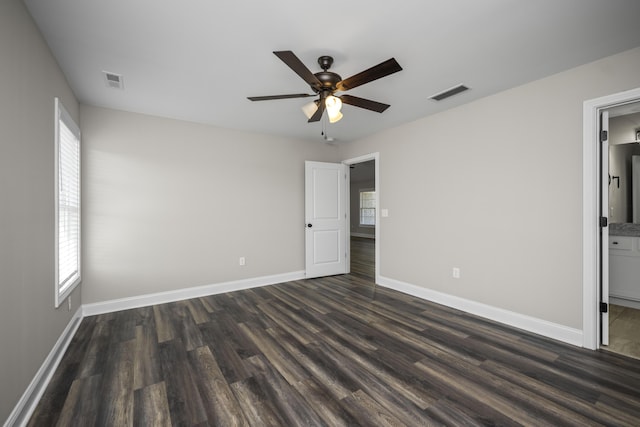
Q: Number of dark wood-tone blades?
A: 5